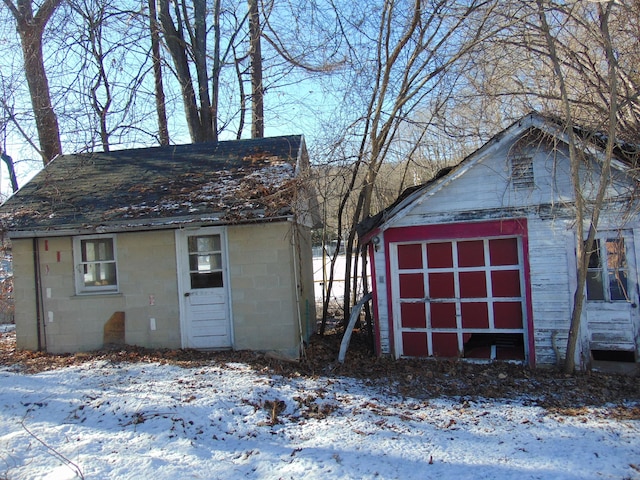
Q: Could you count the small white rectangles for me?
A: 3